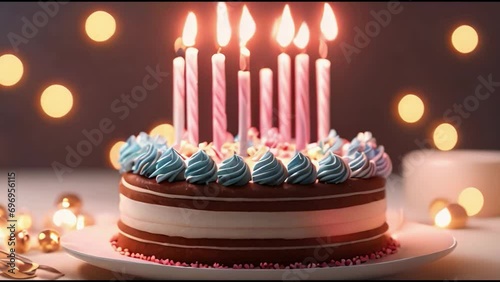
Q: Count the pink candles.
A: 8